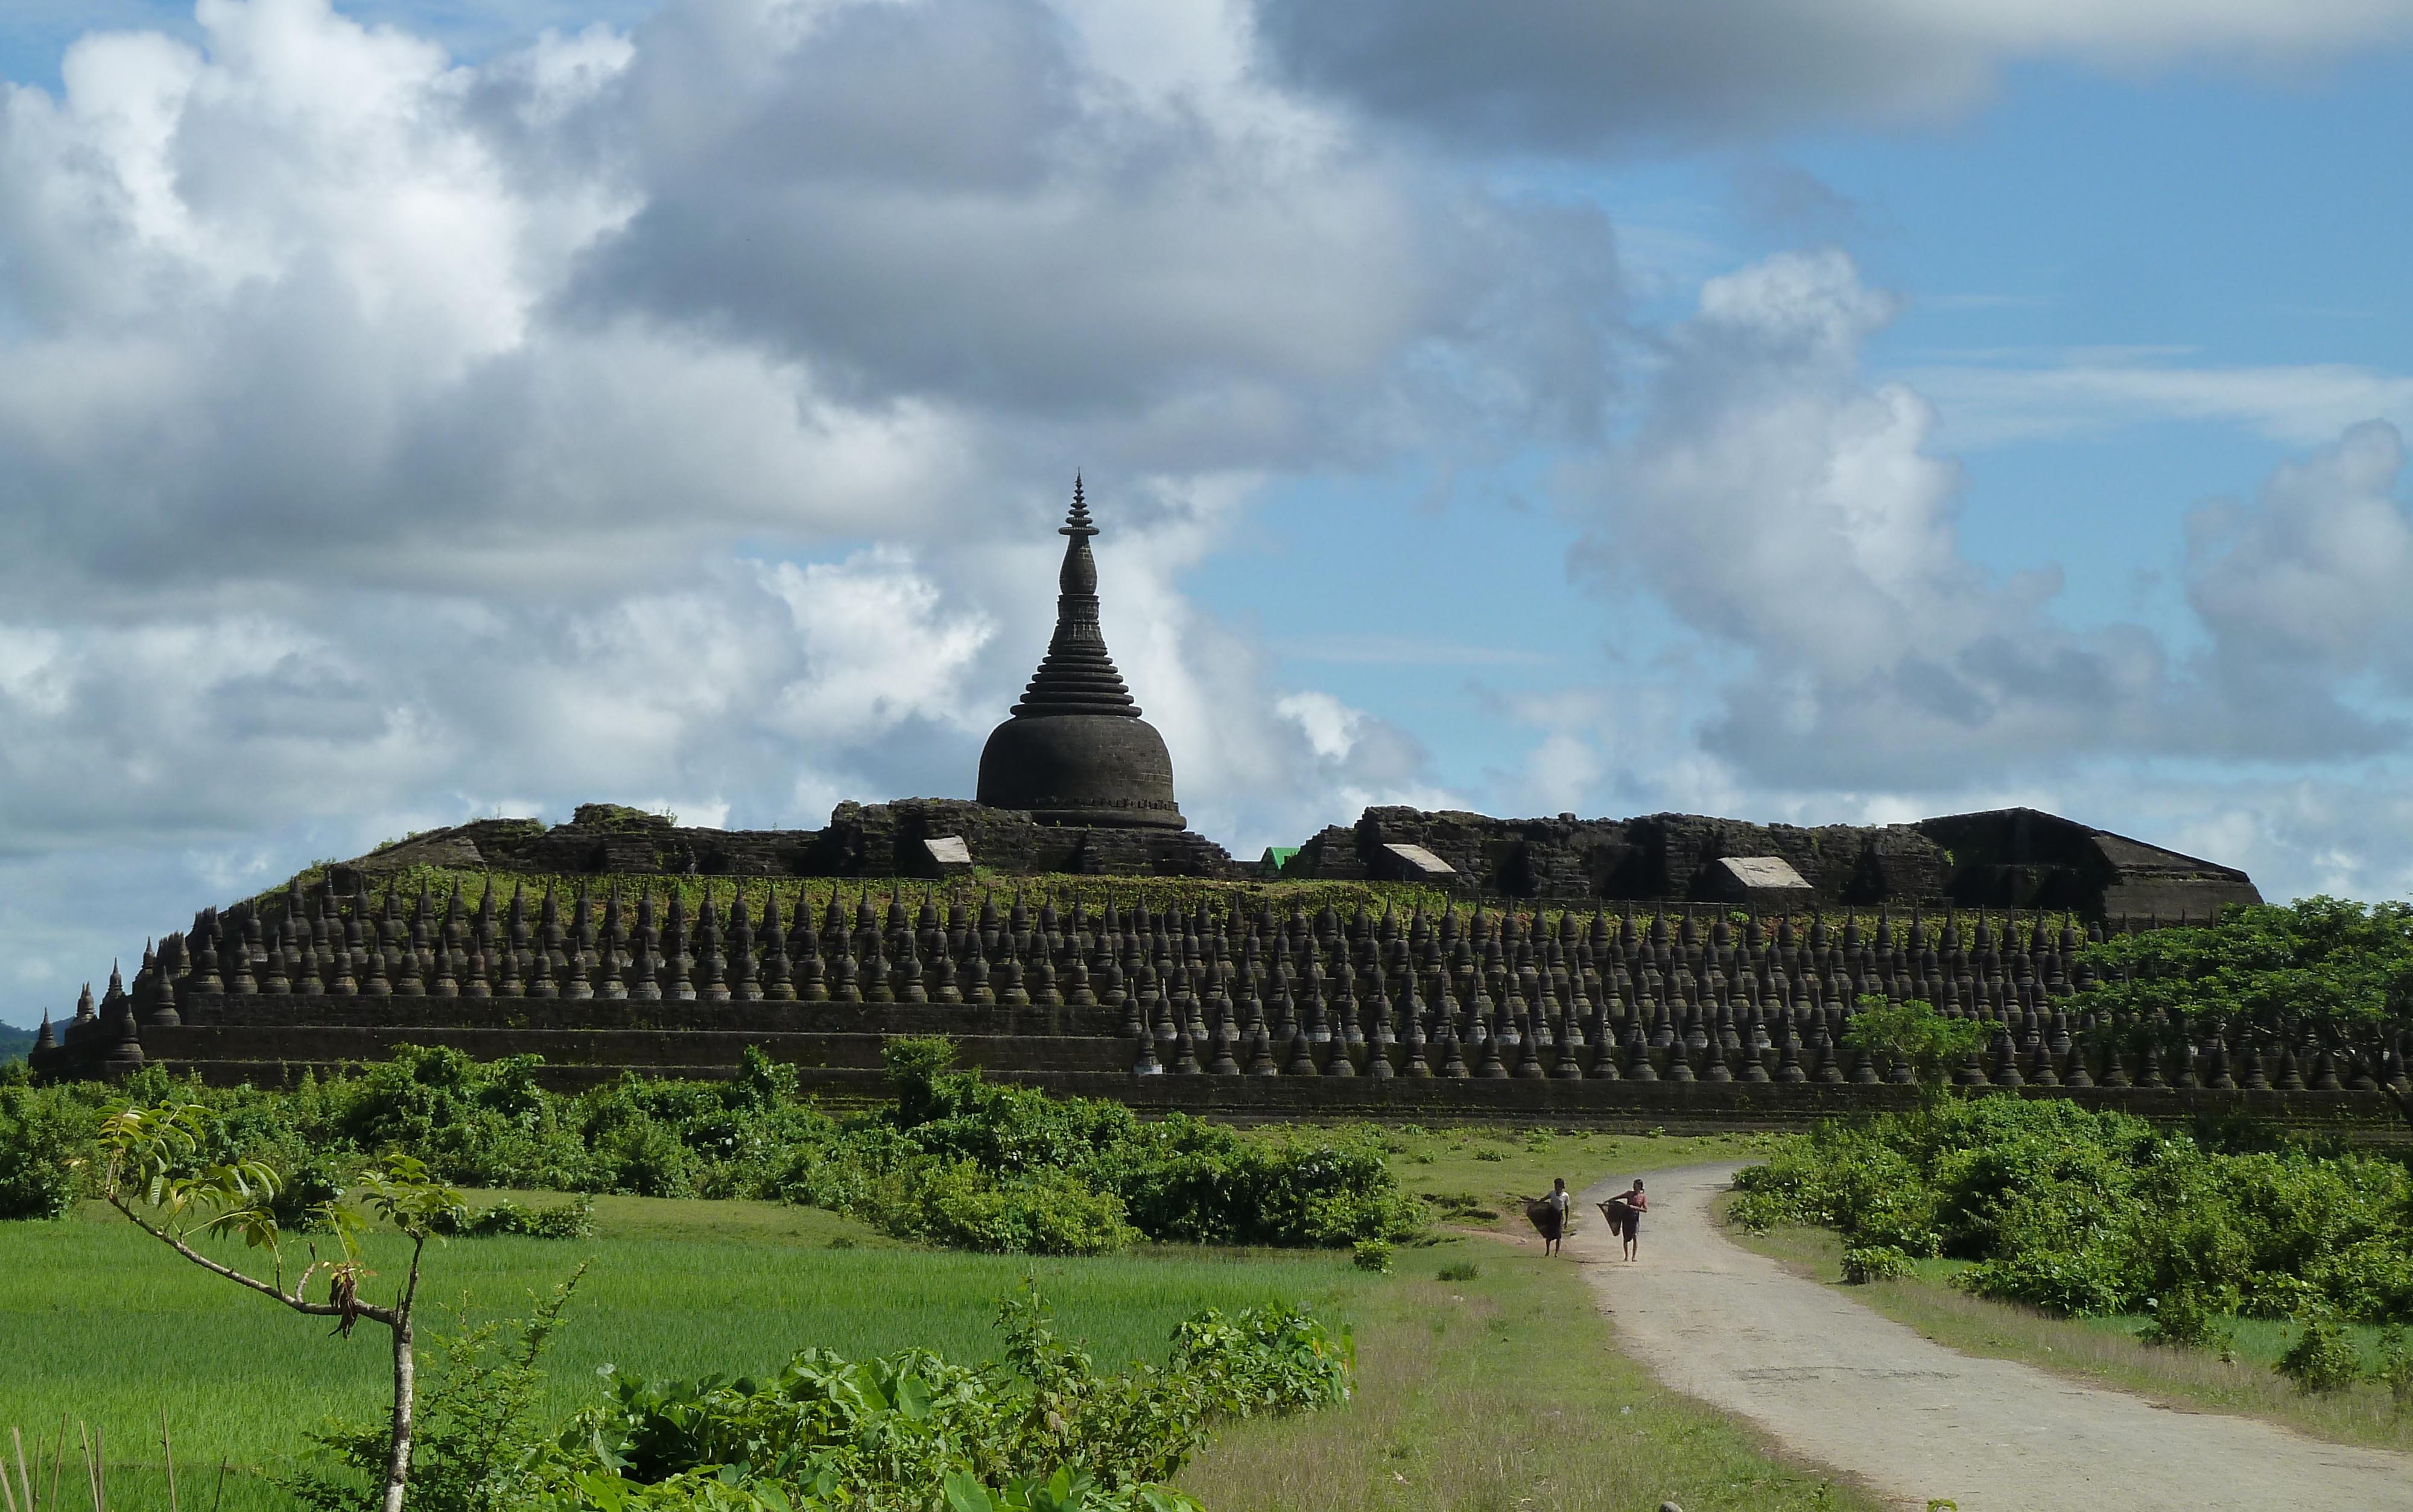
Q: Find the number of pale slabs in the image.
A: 3